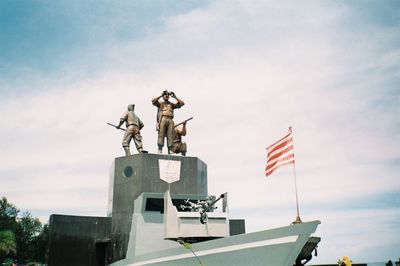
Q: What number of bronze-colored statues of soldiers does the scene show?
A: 3